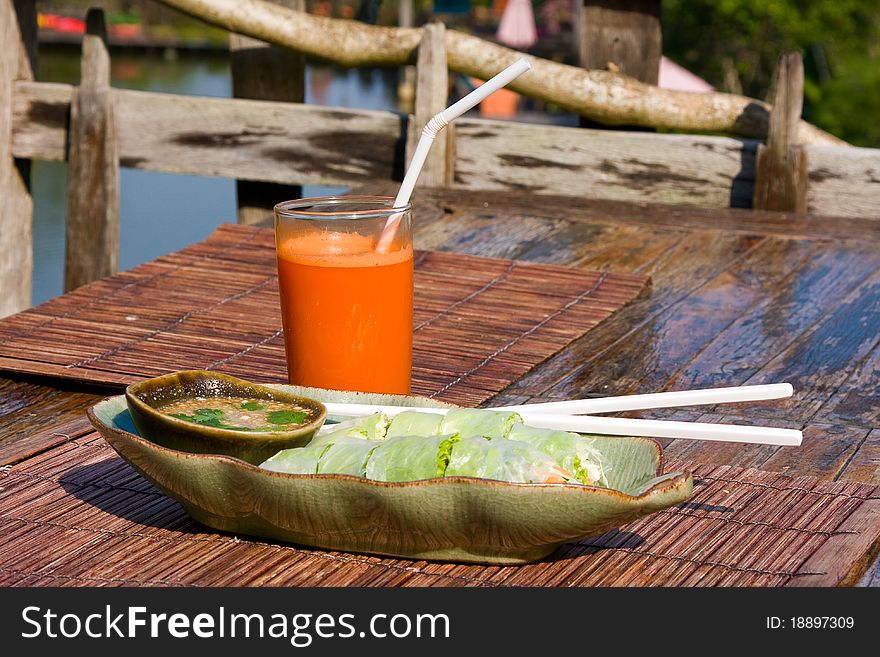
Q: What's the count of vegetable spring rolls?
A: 8